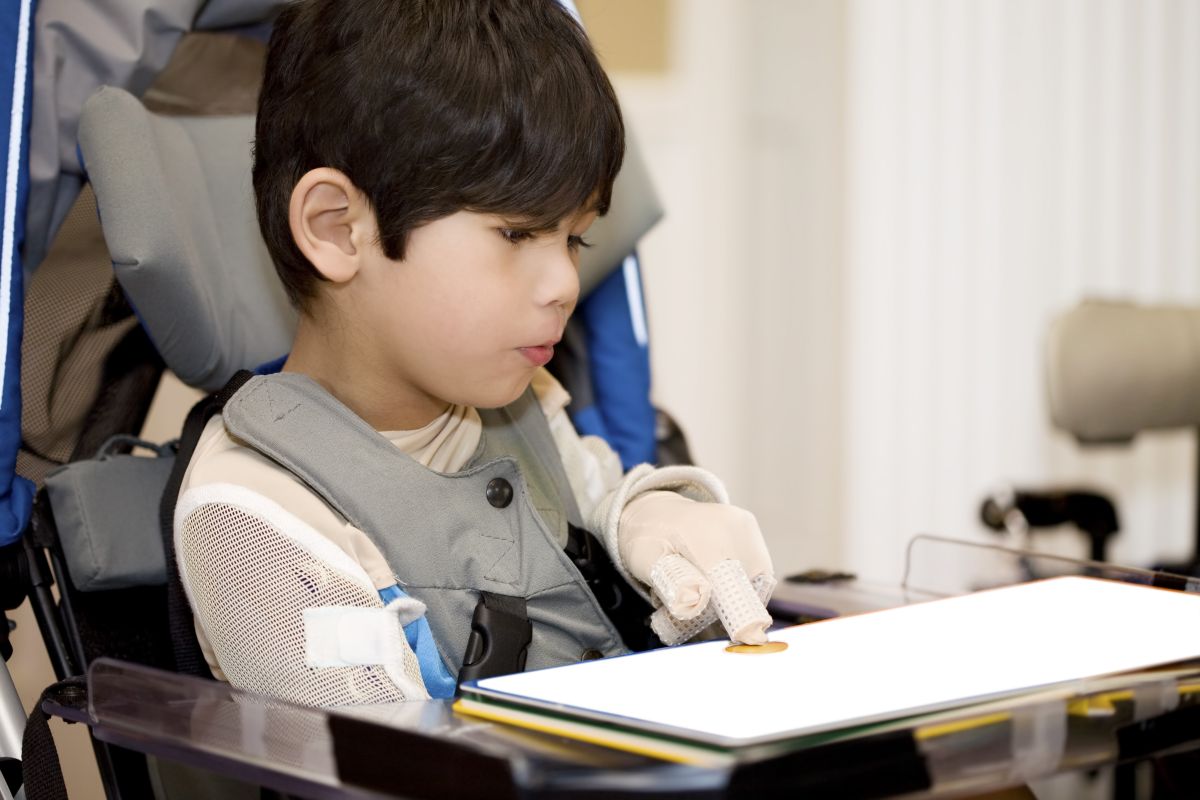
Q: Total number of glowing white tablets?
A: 1